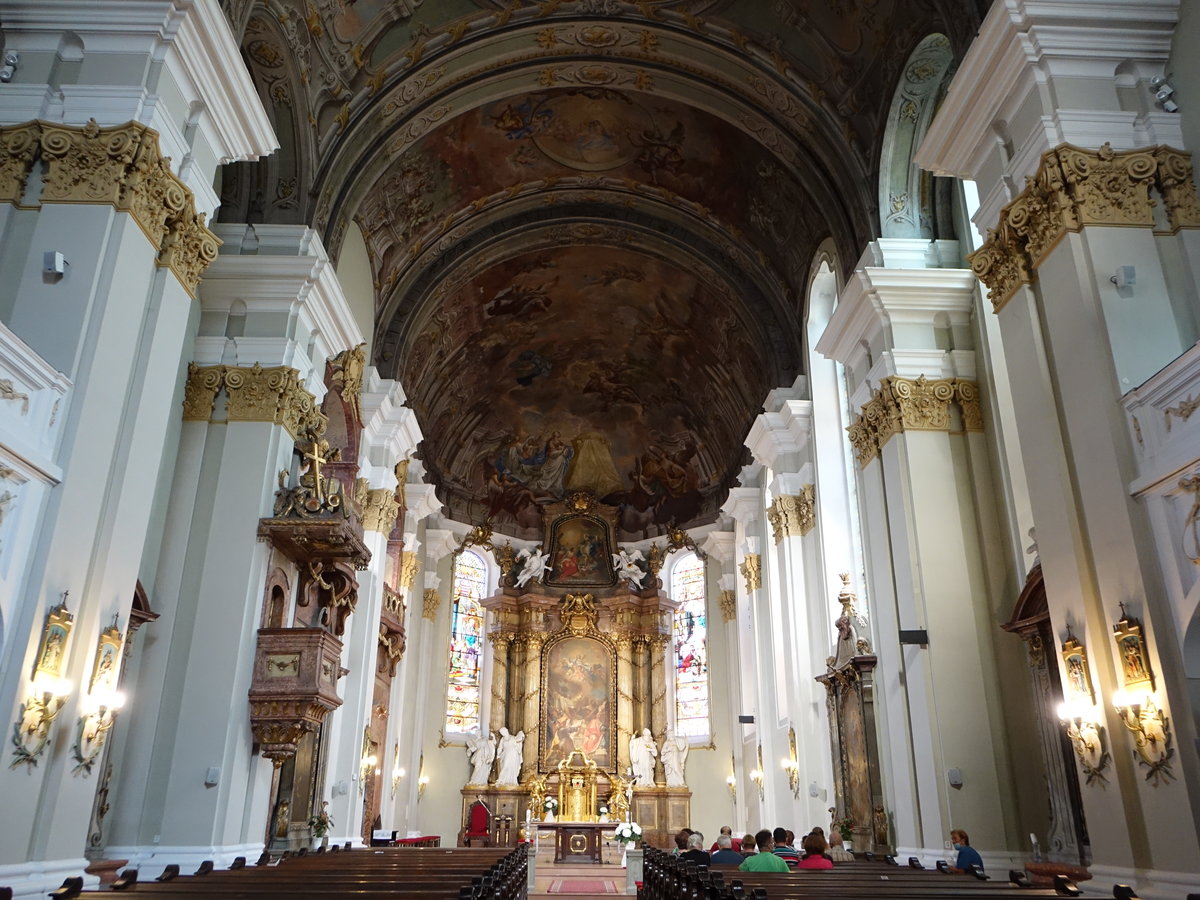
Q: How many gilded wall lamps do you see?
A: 10